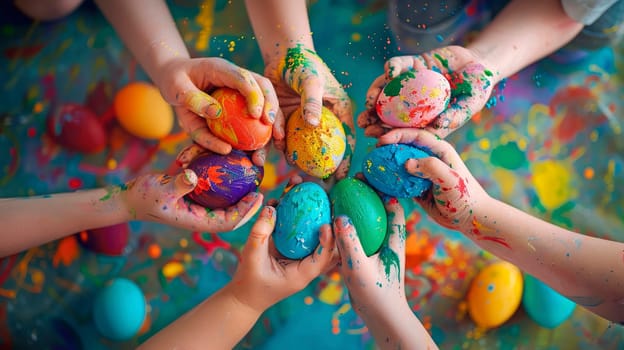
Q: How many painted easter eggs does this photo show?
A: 13